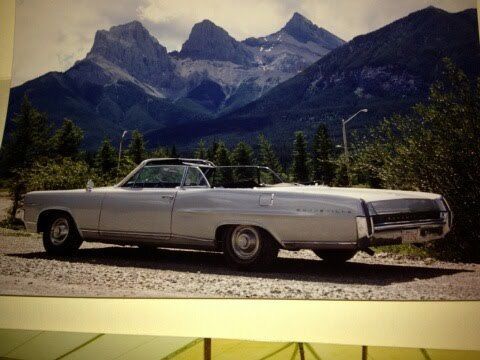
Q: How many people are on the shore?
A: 0